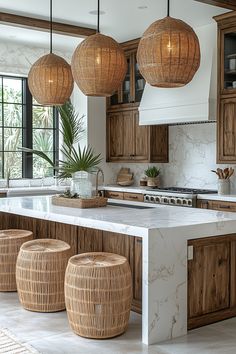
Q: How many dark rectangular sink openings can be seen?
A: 1